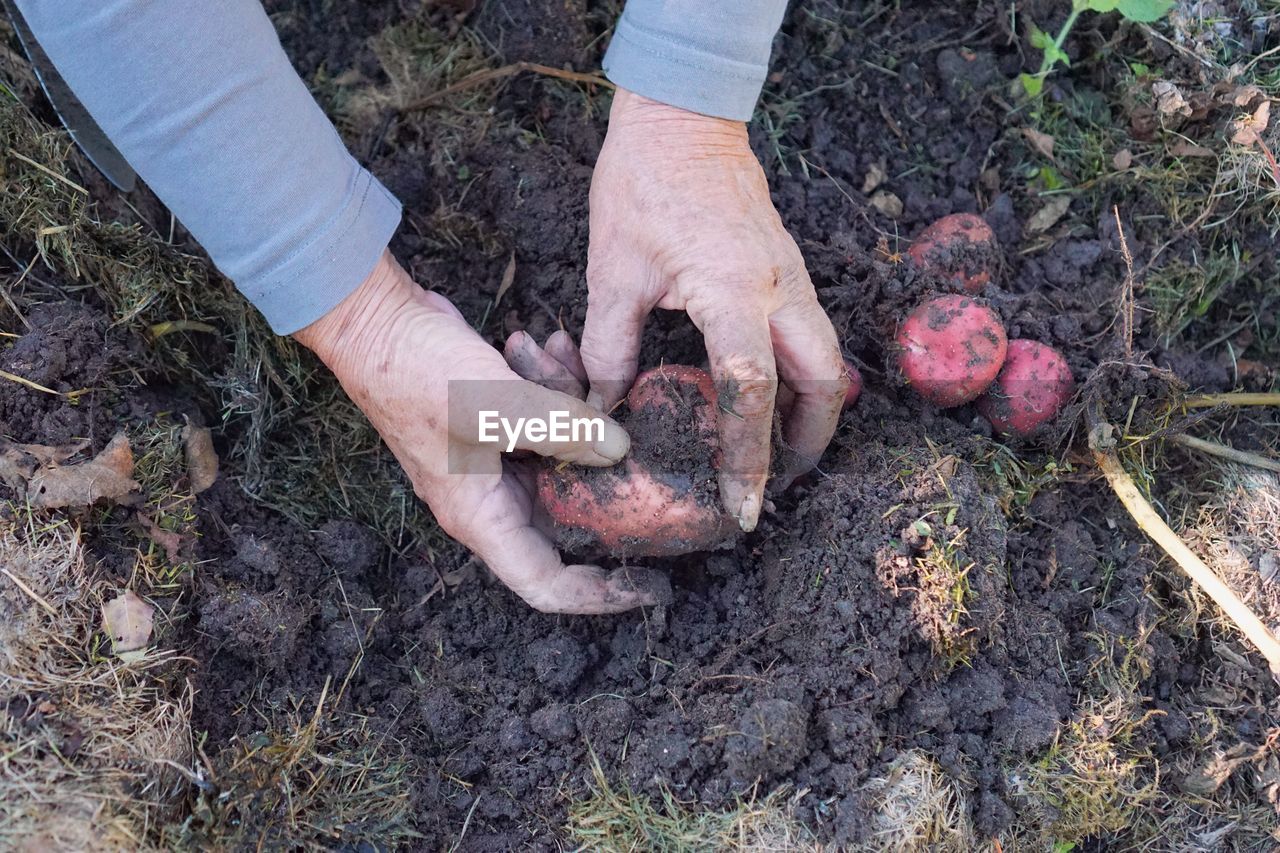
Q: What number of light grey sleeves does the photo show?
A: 2